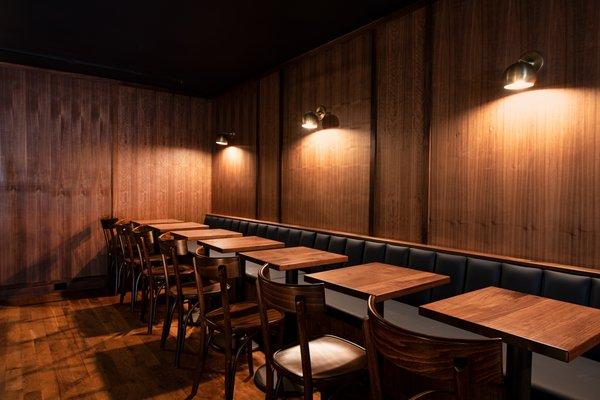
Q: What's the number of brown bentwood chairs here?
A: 7